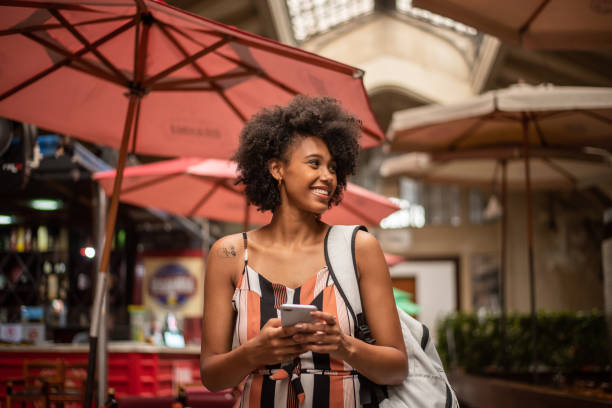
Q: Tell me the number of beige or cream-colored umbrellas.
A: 3